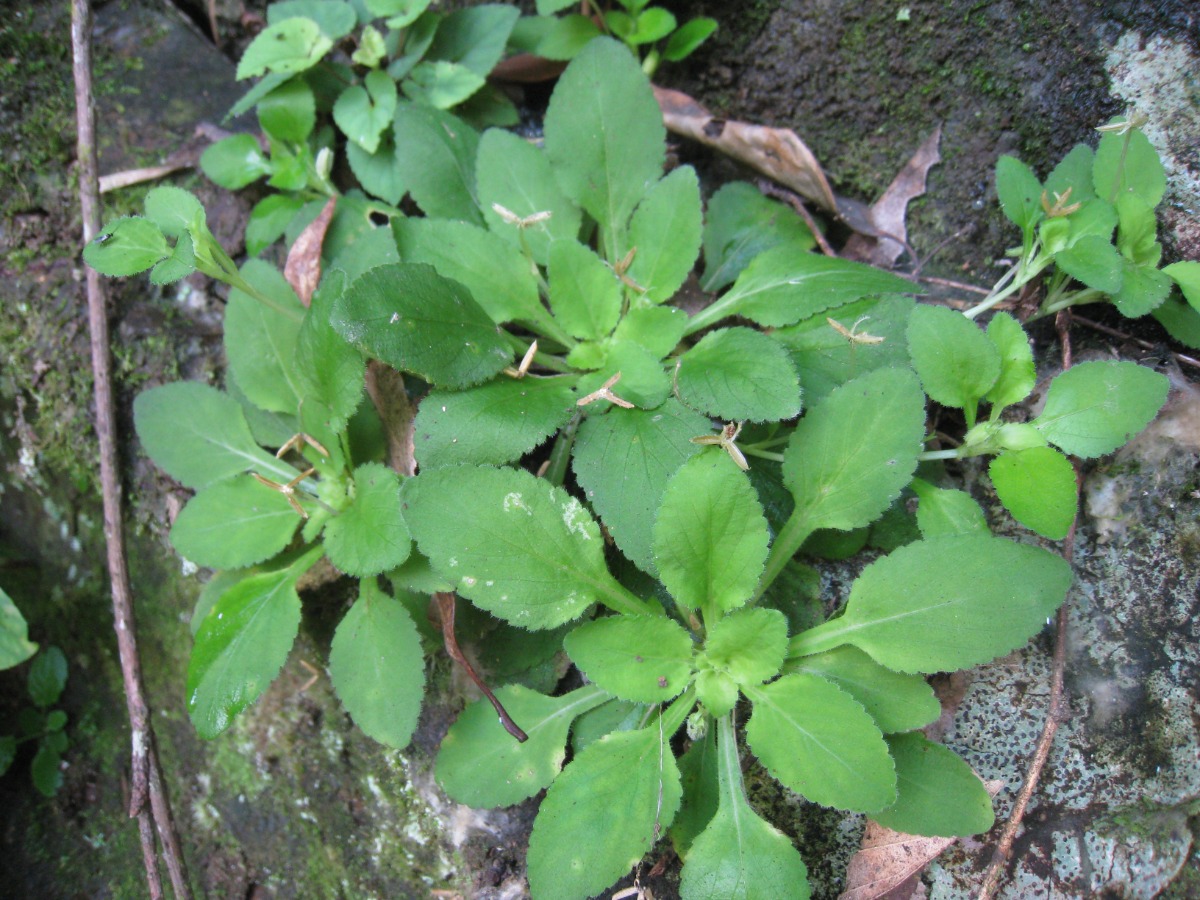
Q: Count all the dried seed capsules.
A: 10